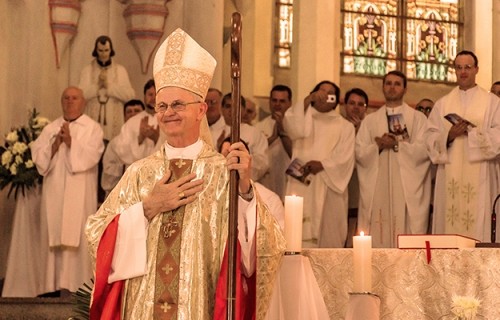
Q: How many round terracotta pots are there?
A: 0